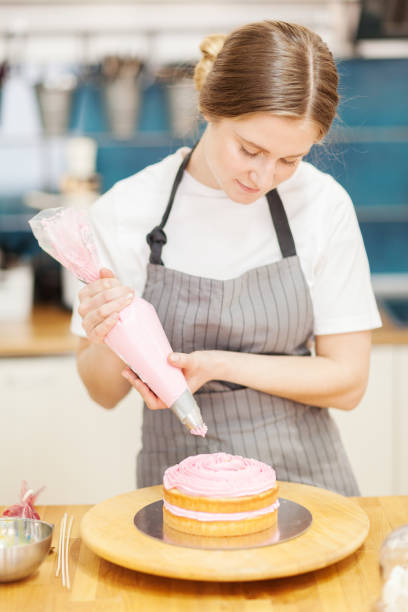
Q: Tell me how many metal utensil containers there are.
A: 3